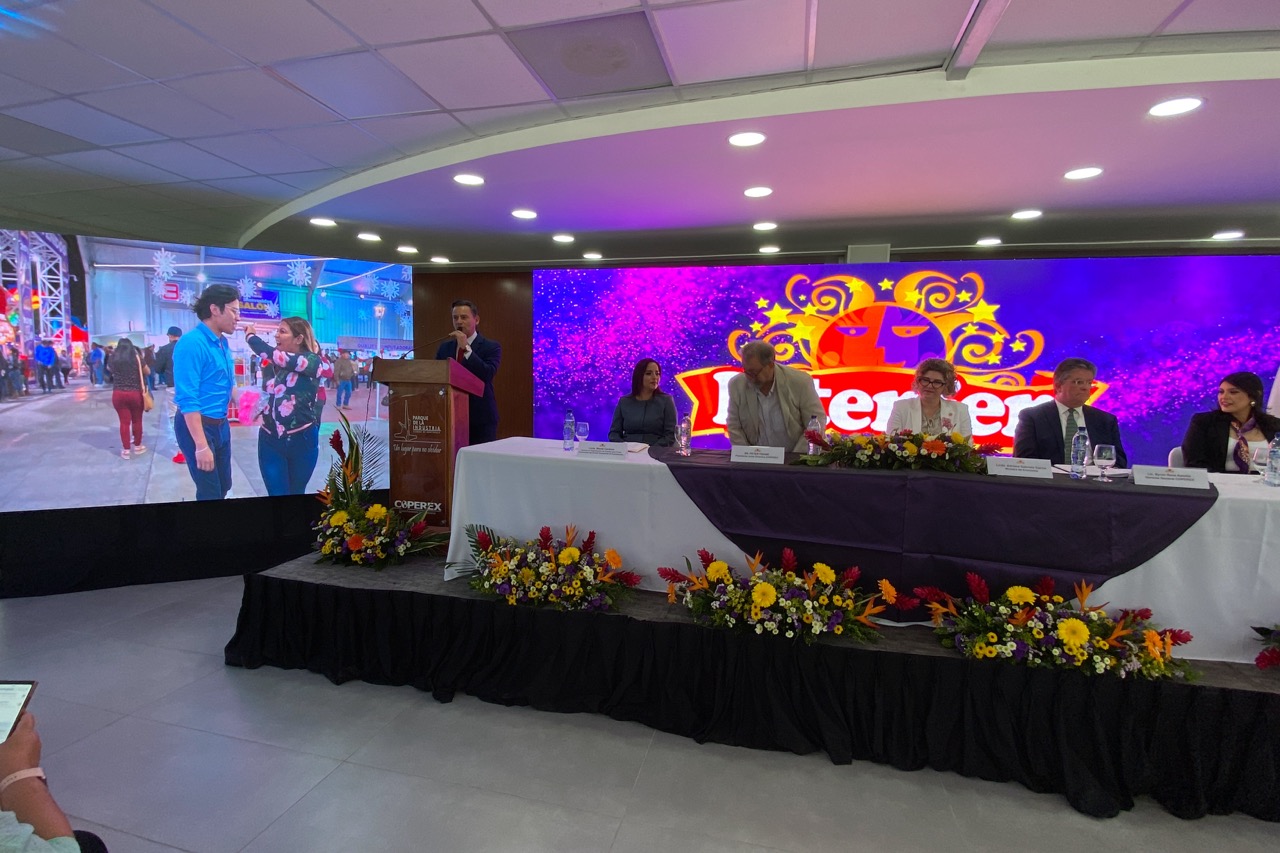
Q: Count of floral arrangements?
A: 6